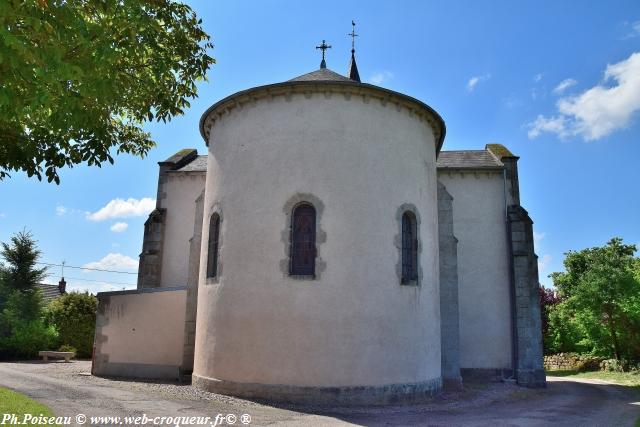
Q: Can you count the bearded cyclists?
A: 0